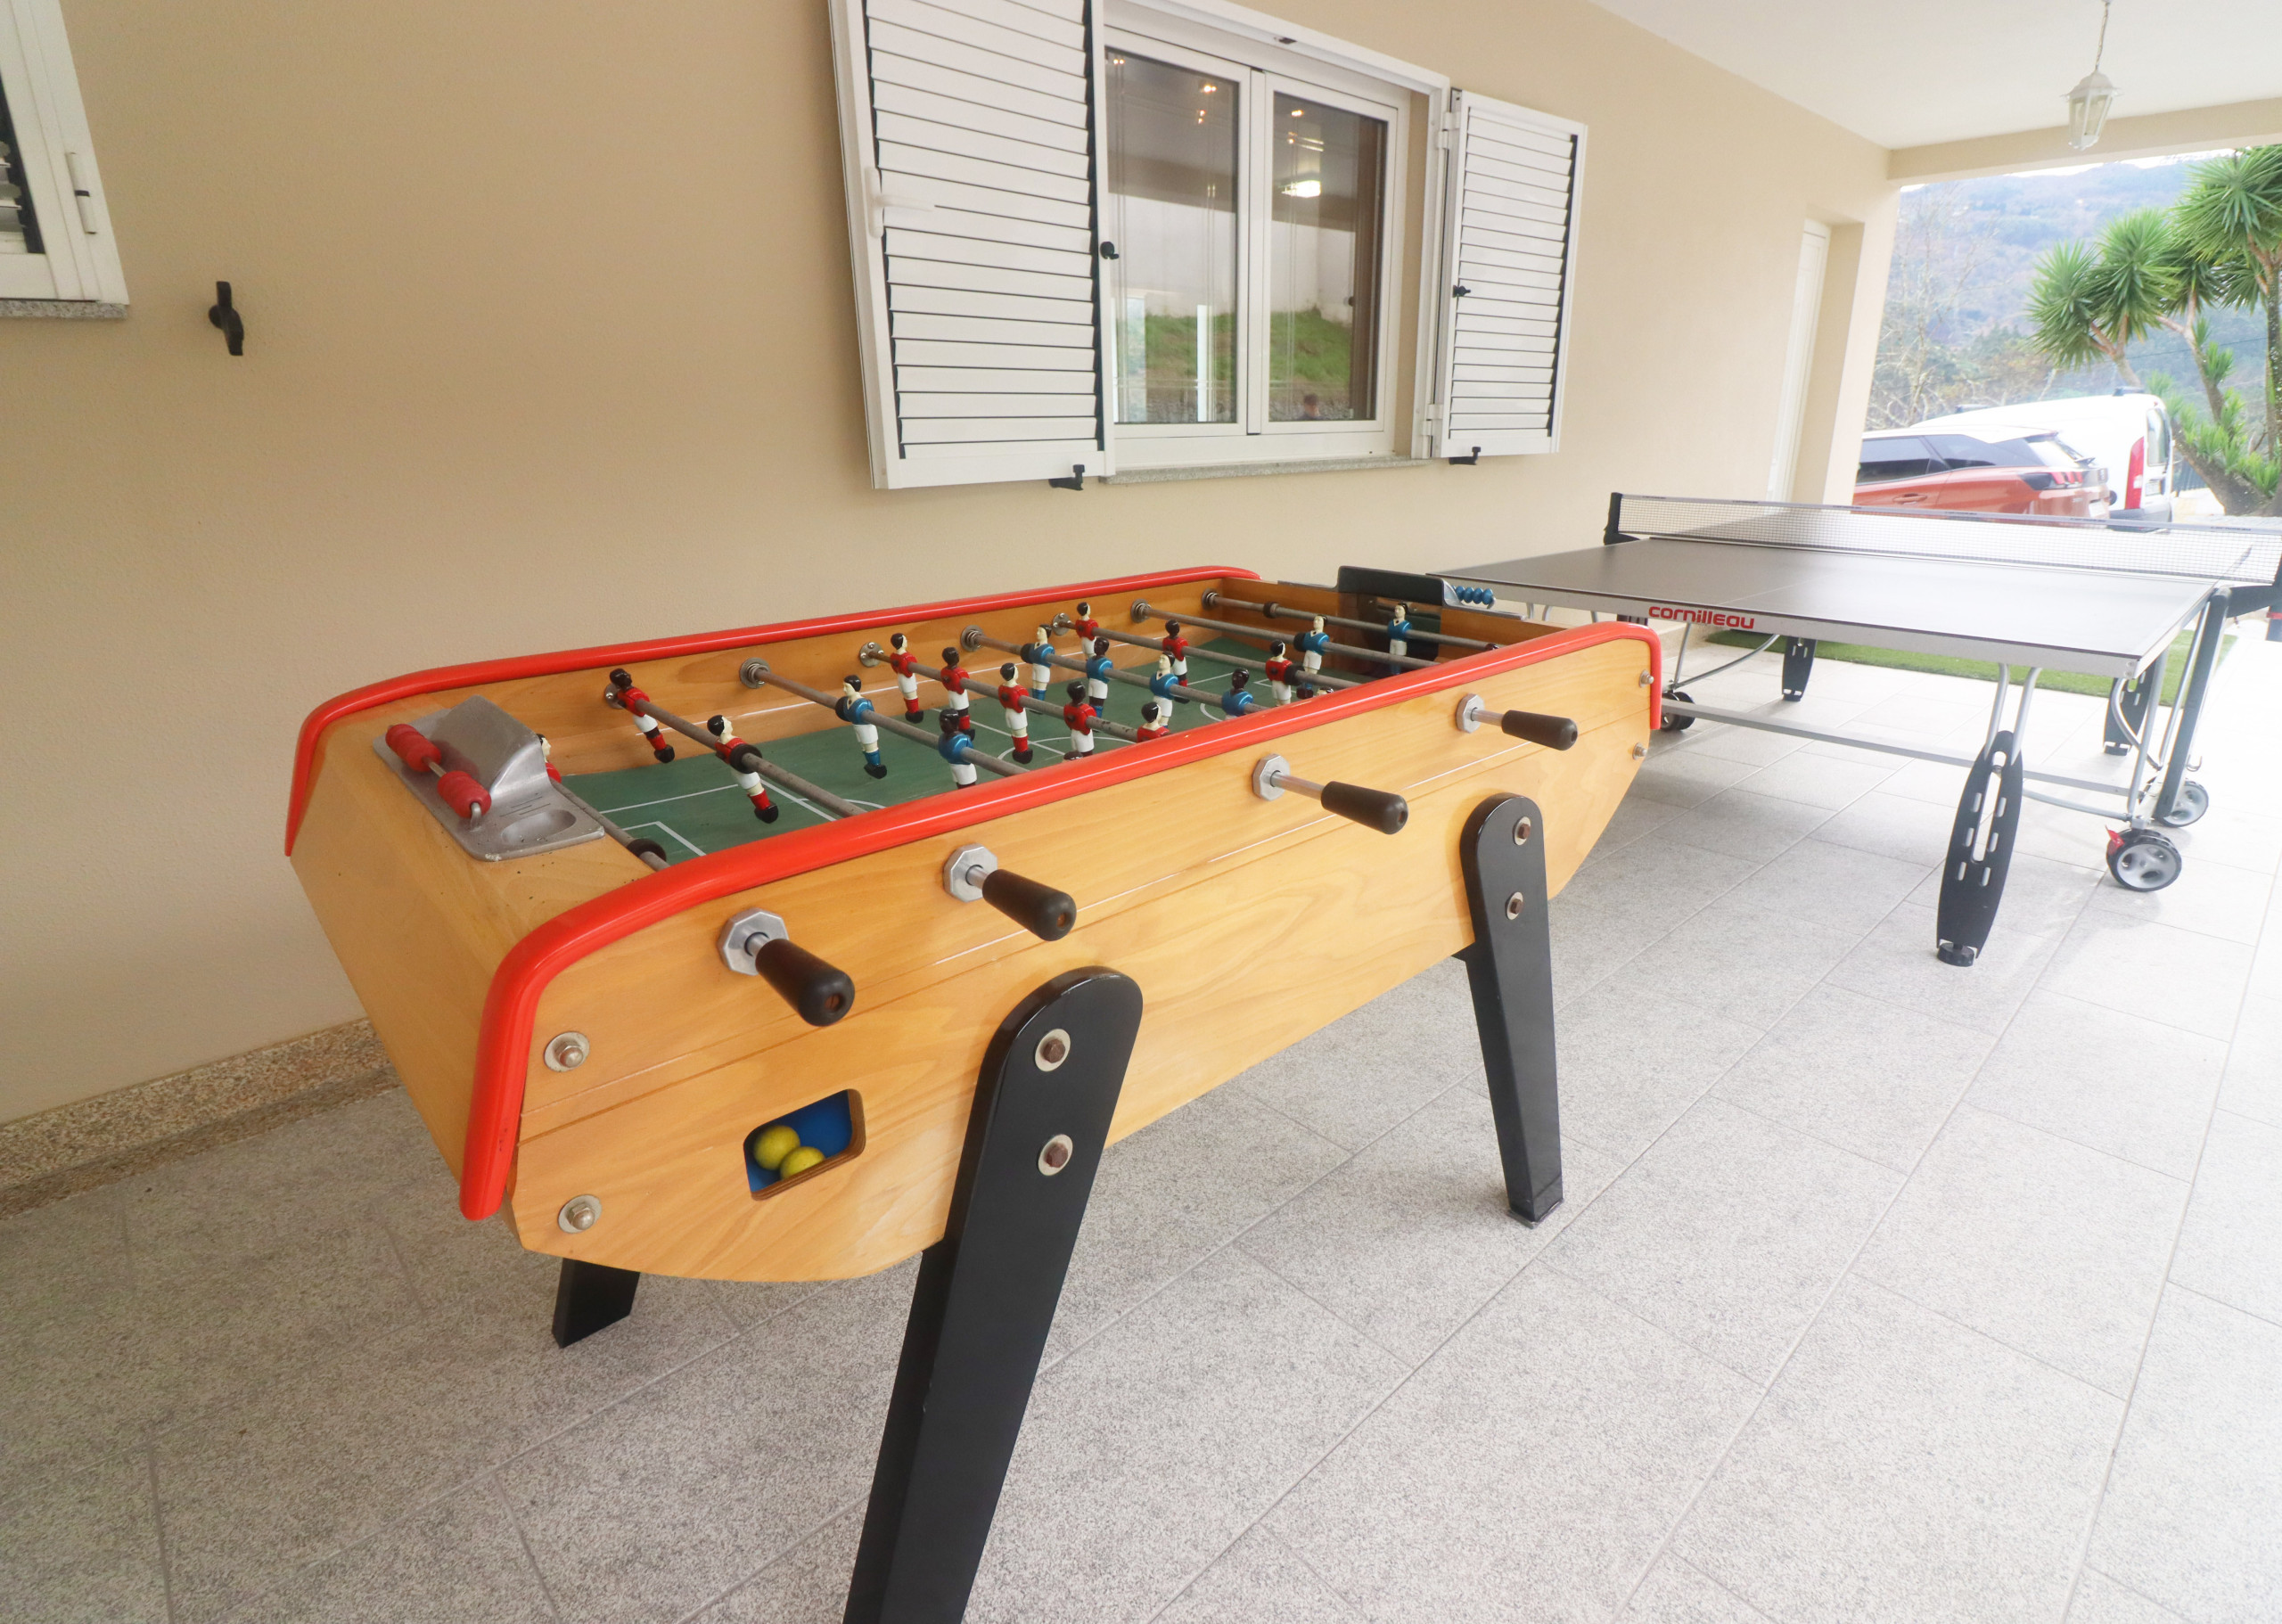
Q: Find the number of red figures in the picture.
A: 11